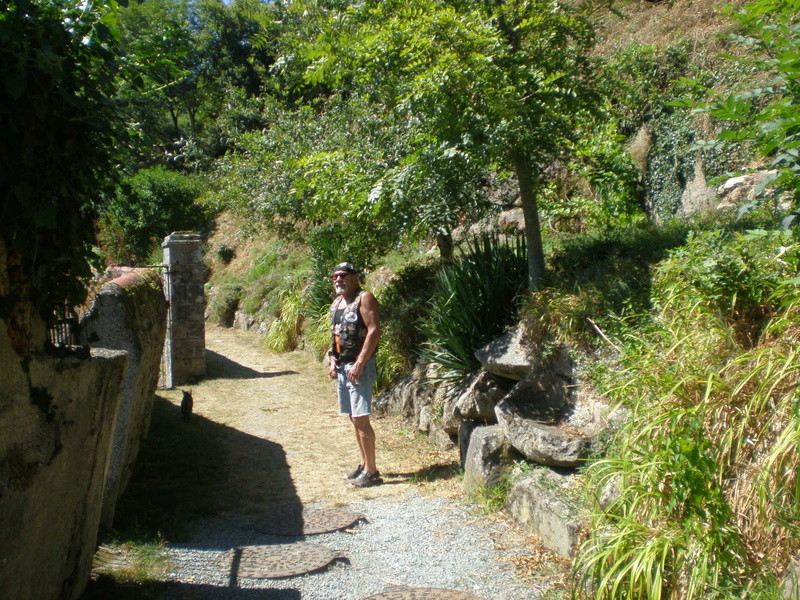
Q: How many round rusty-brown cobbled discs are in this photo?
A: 3